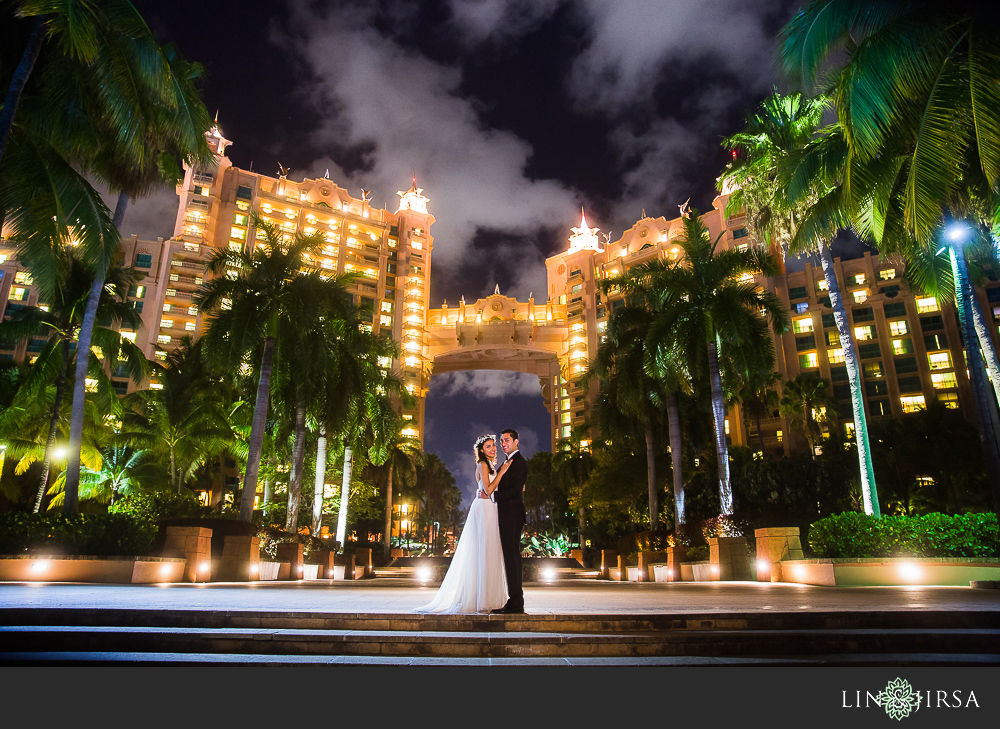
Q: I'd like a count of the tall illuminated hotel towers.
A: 2